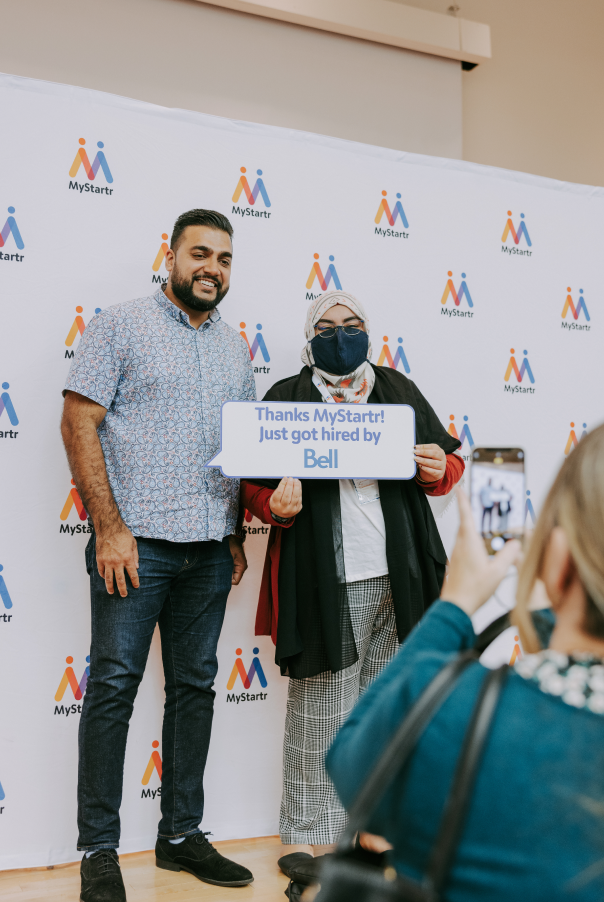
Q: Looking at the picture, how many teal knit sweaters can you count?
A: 1